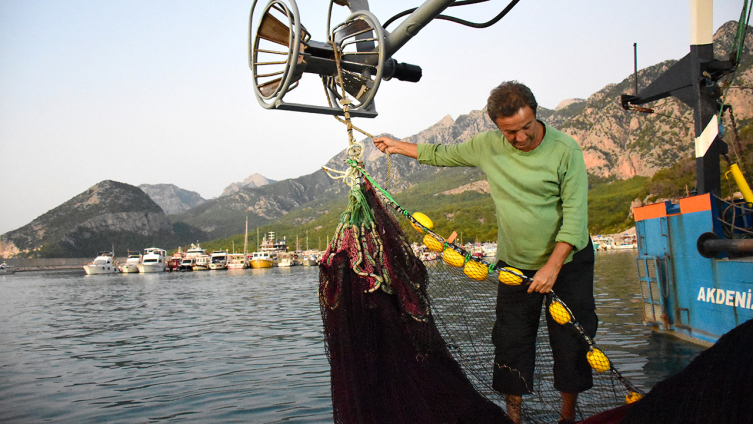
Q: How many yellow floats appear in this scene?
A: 8